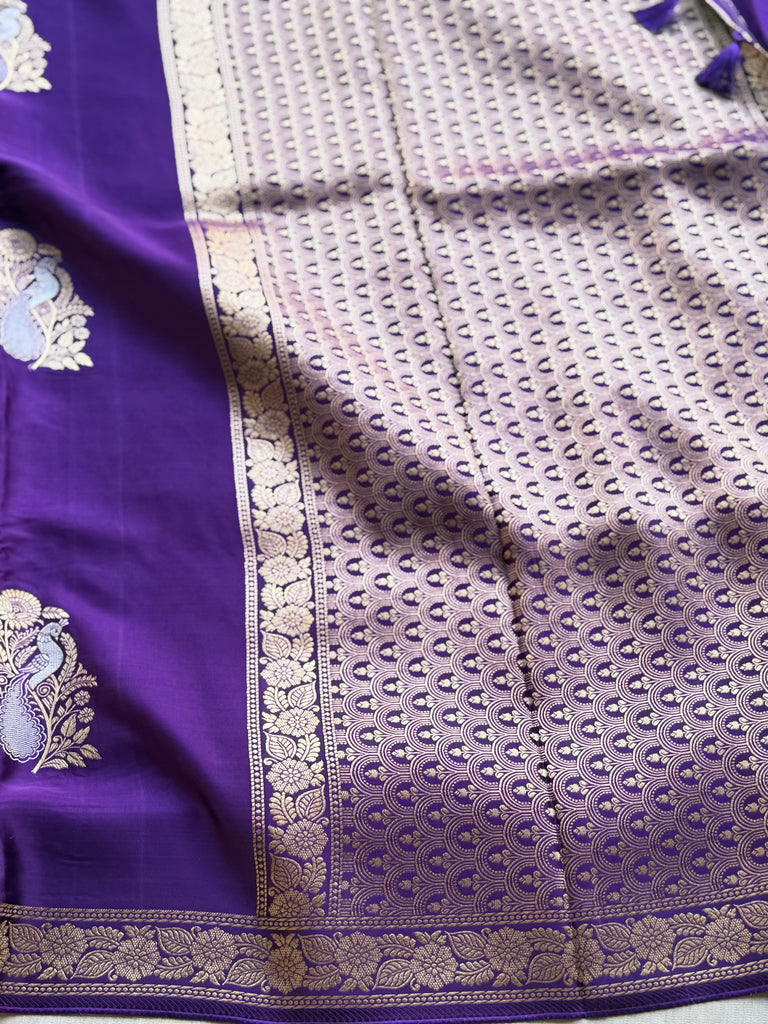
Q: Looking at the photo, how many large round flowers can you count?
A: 2